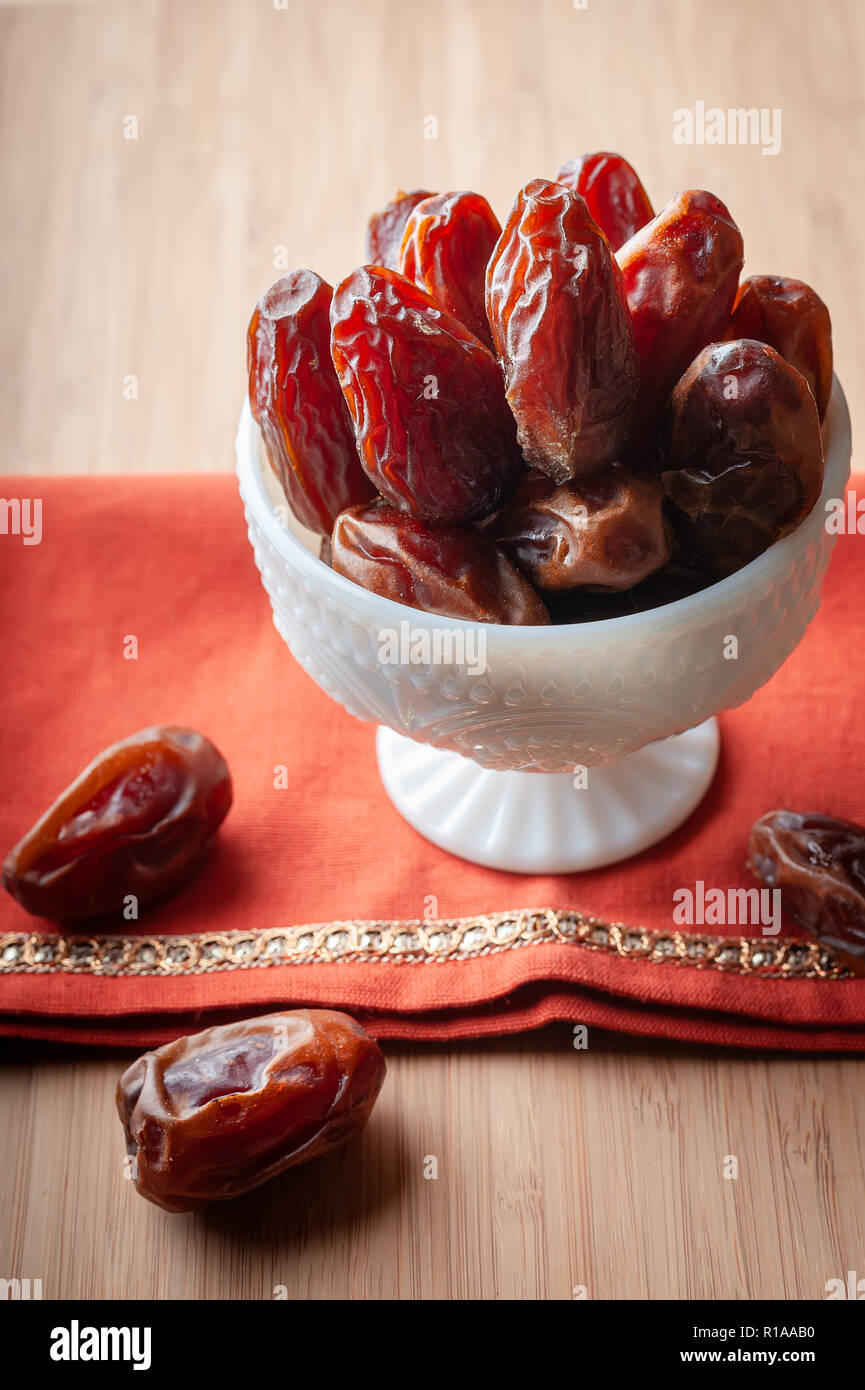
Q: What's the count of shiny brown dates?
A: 14